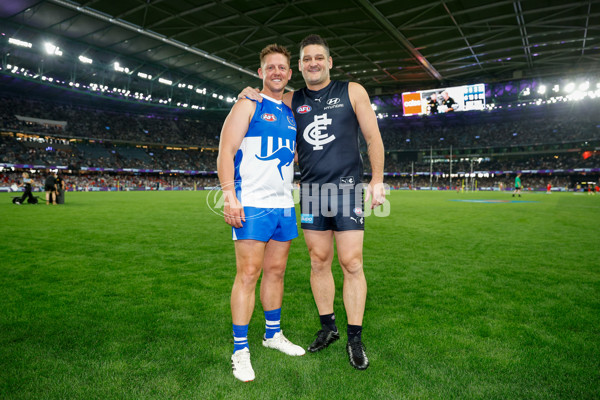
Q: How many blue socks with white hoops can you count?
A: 2